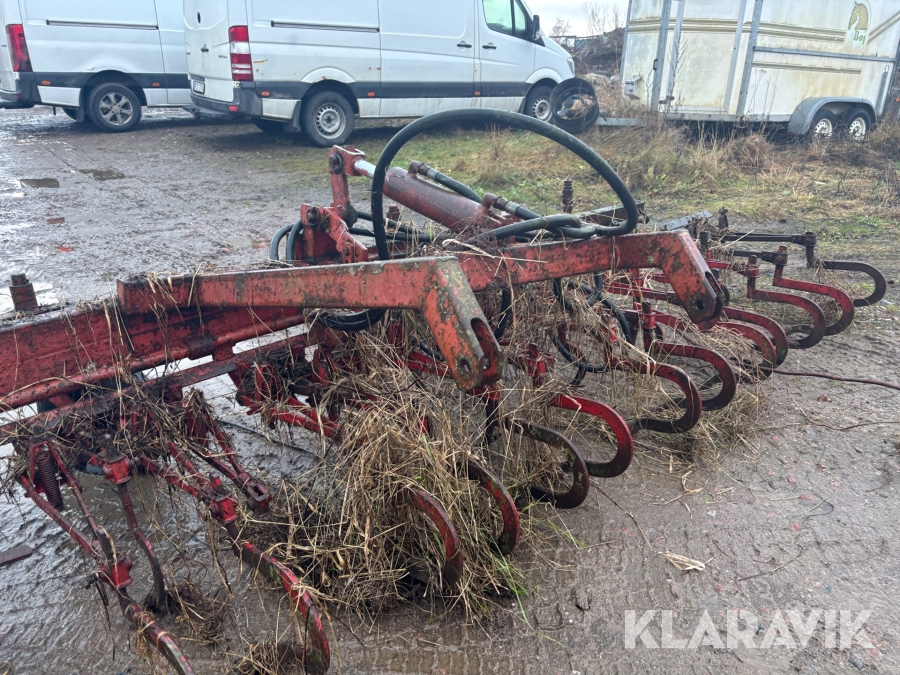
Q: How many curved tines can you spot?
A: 13